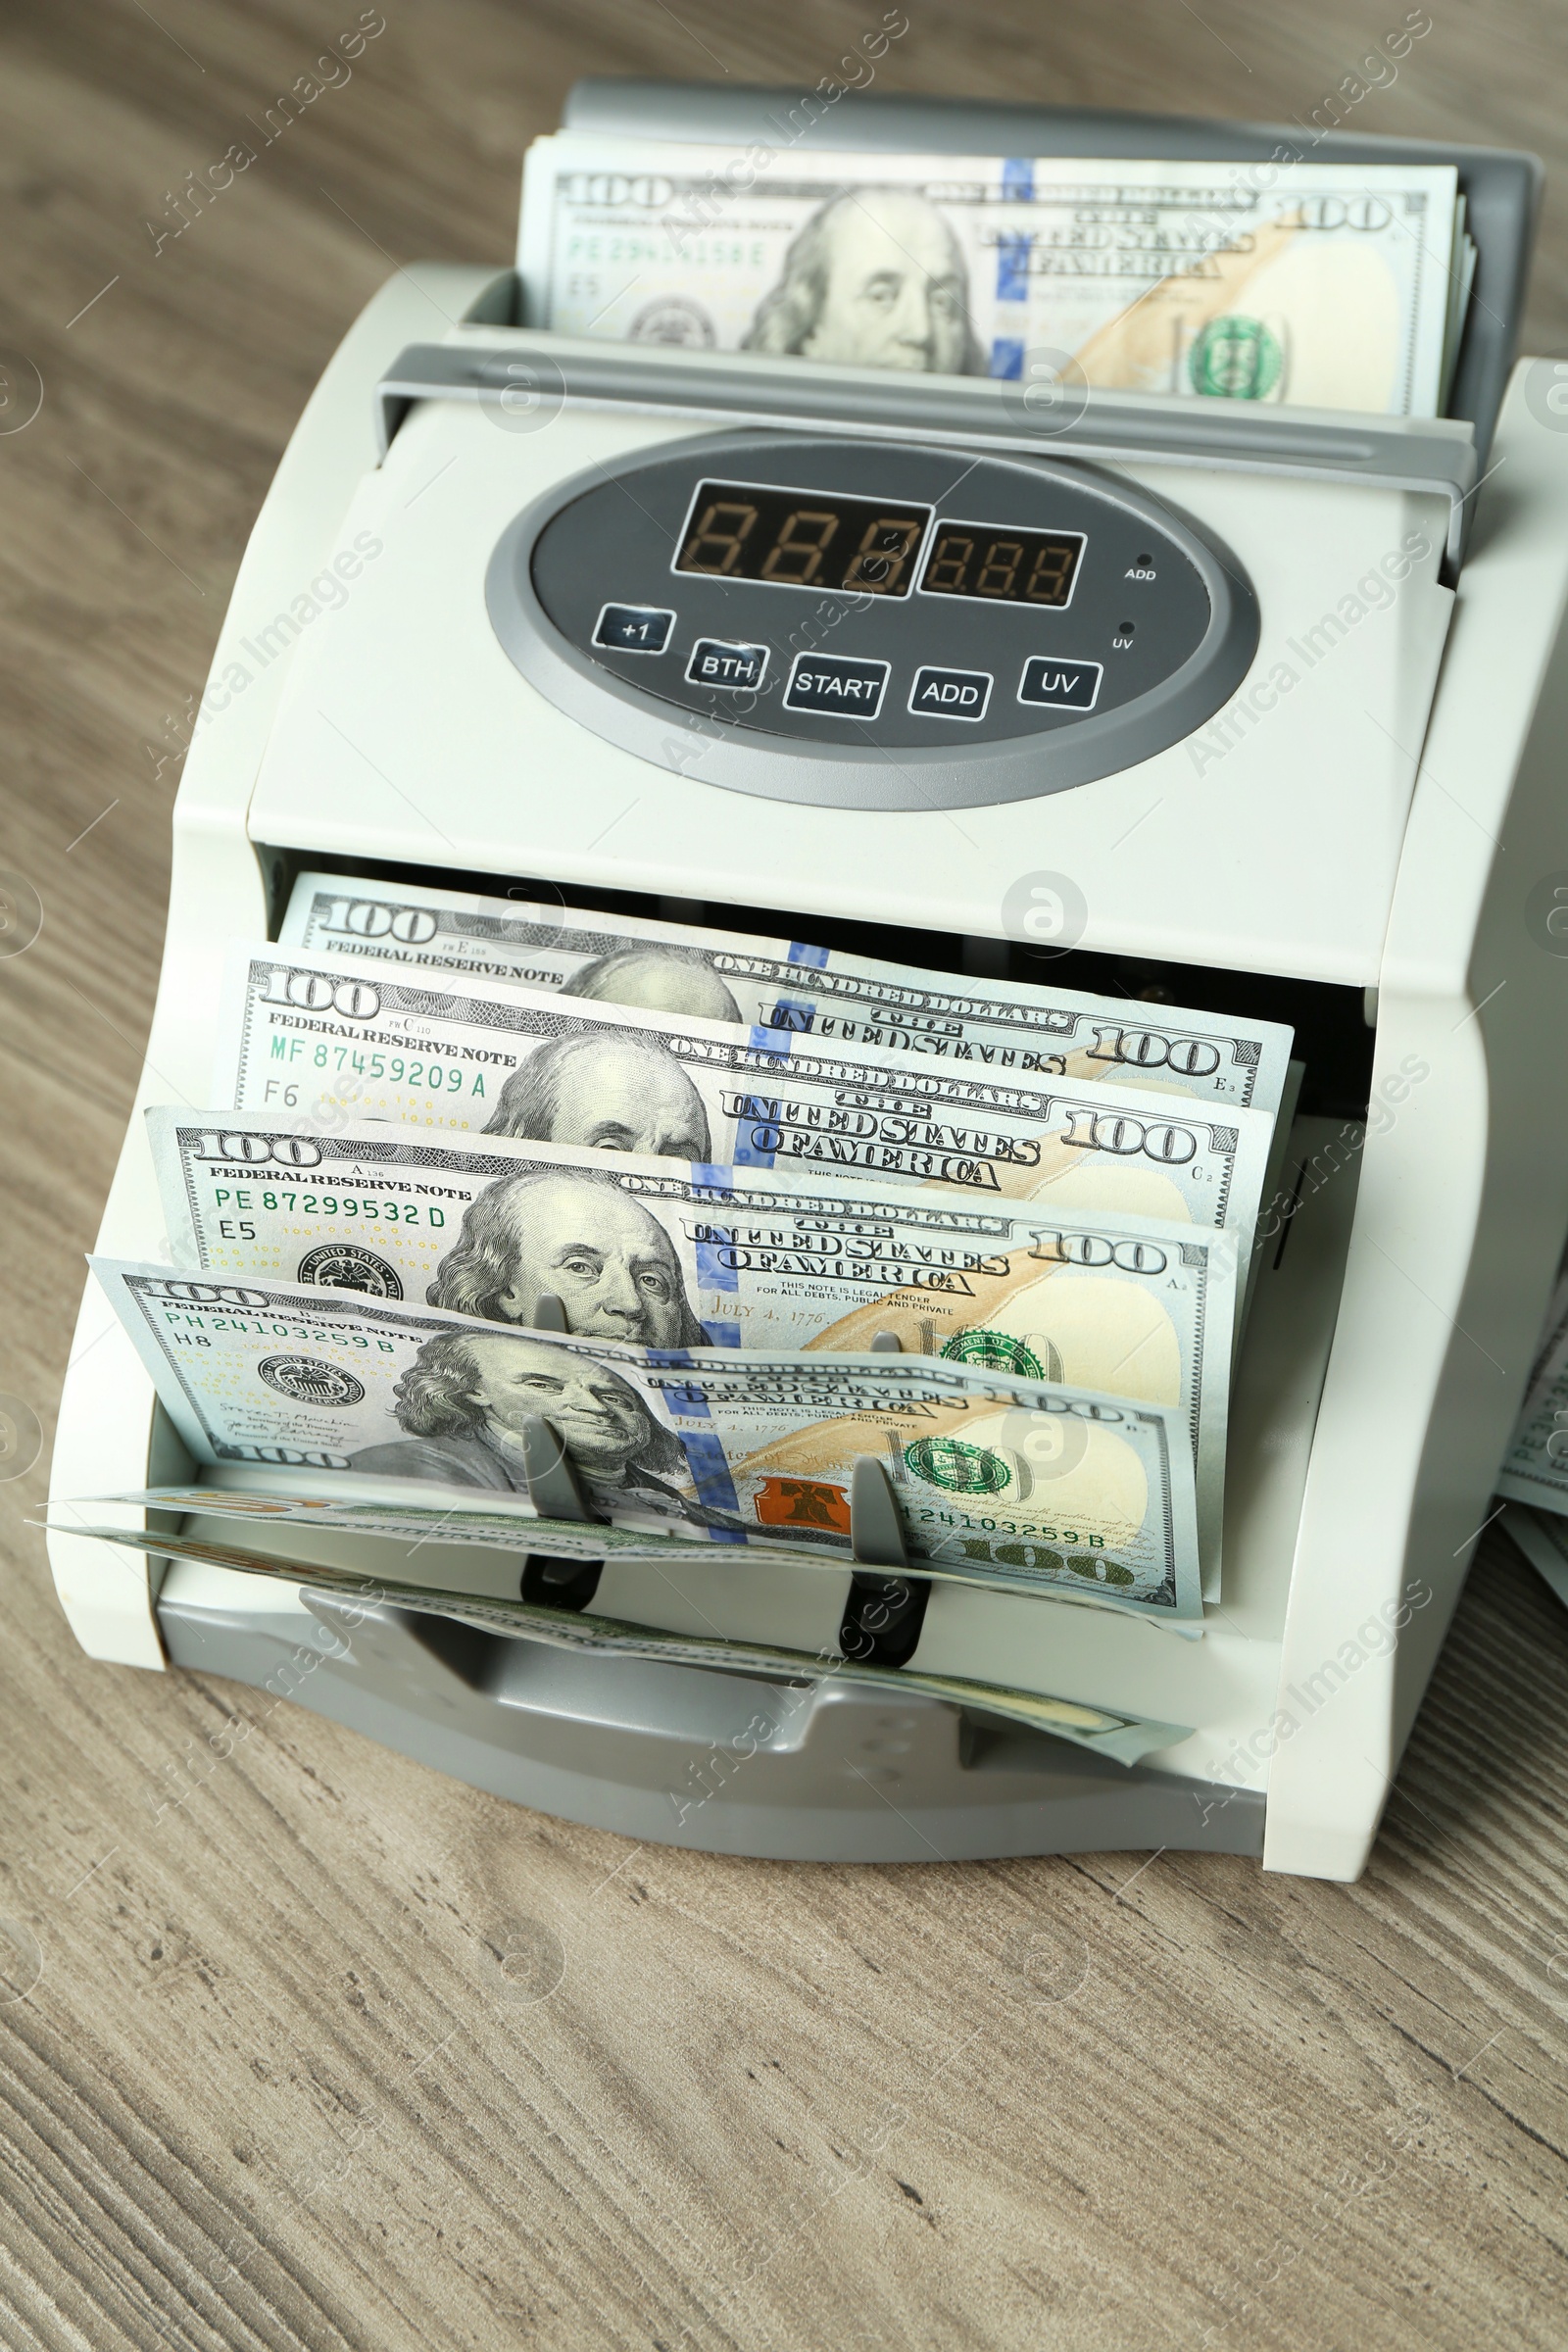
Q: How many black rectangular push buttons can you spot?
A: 5